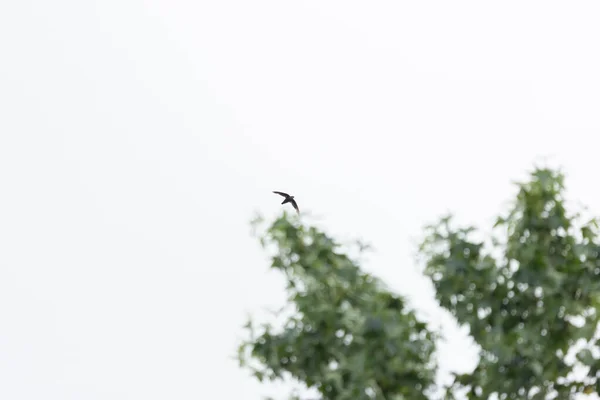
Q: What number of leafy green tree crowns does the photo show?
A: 2